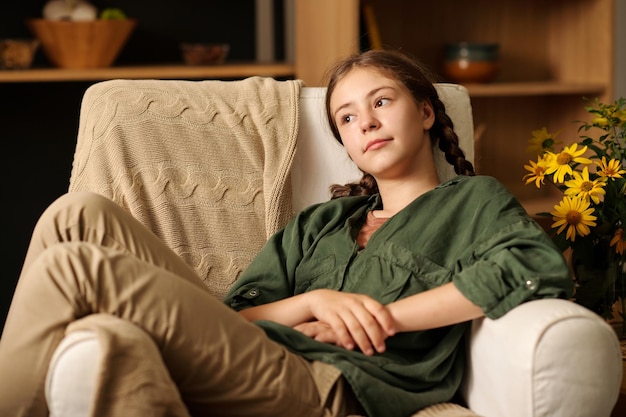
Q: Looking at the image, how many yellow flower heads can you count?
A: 8